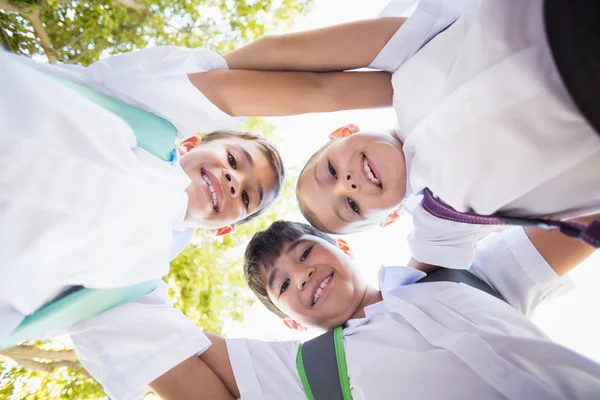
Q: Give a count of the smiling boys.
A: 3